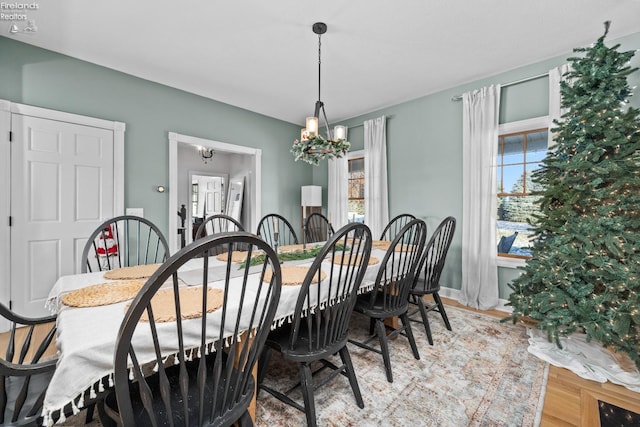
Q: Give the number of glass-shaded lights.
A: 3